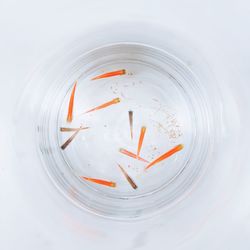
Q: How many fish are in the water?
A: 11